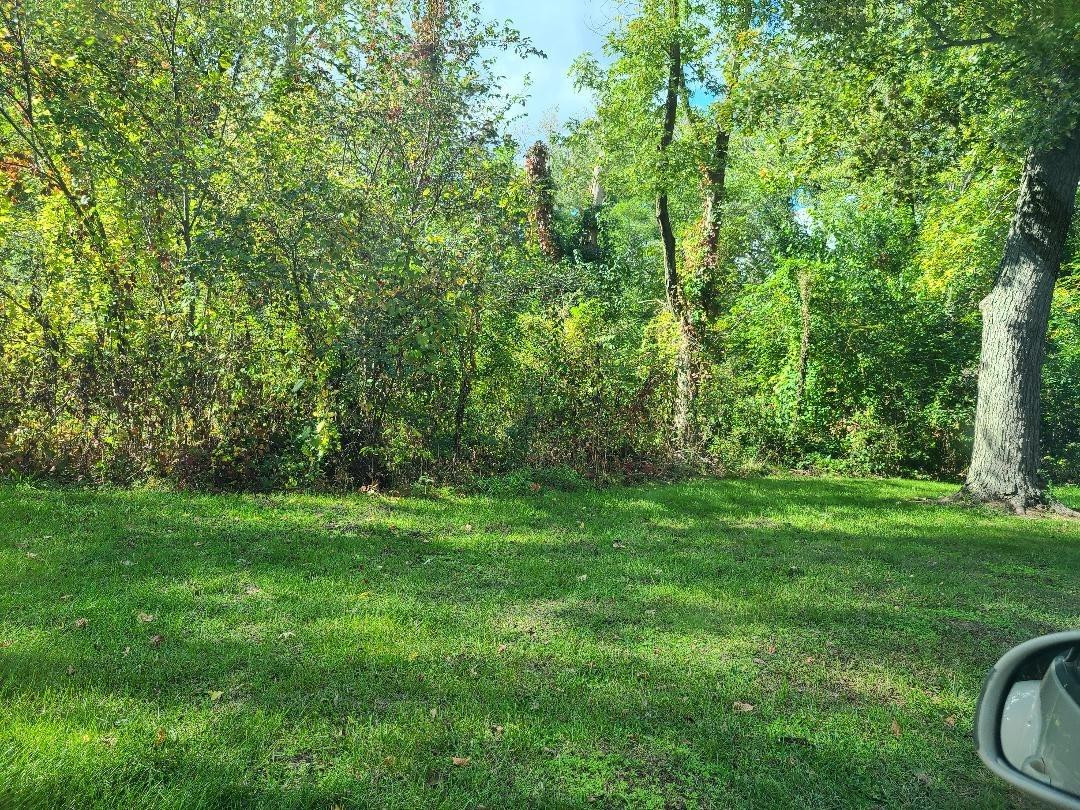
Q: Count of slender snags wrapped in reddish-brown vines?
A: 1